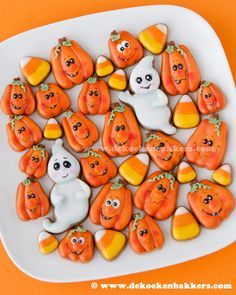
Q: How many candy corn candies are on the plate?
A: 12